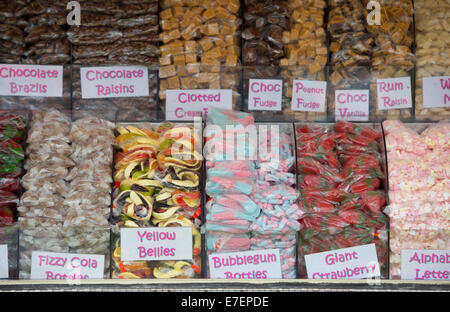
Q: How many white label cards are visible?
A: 14